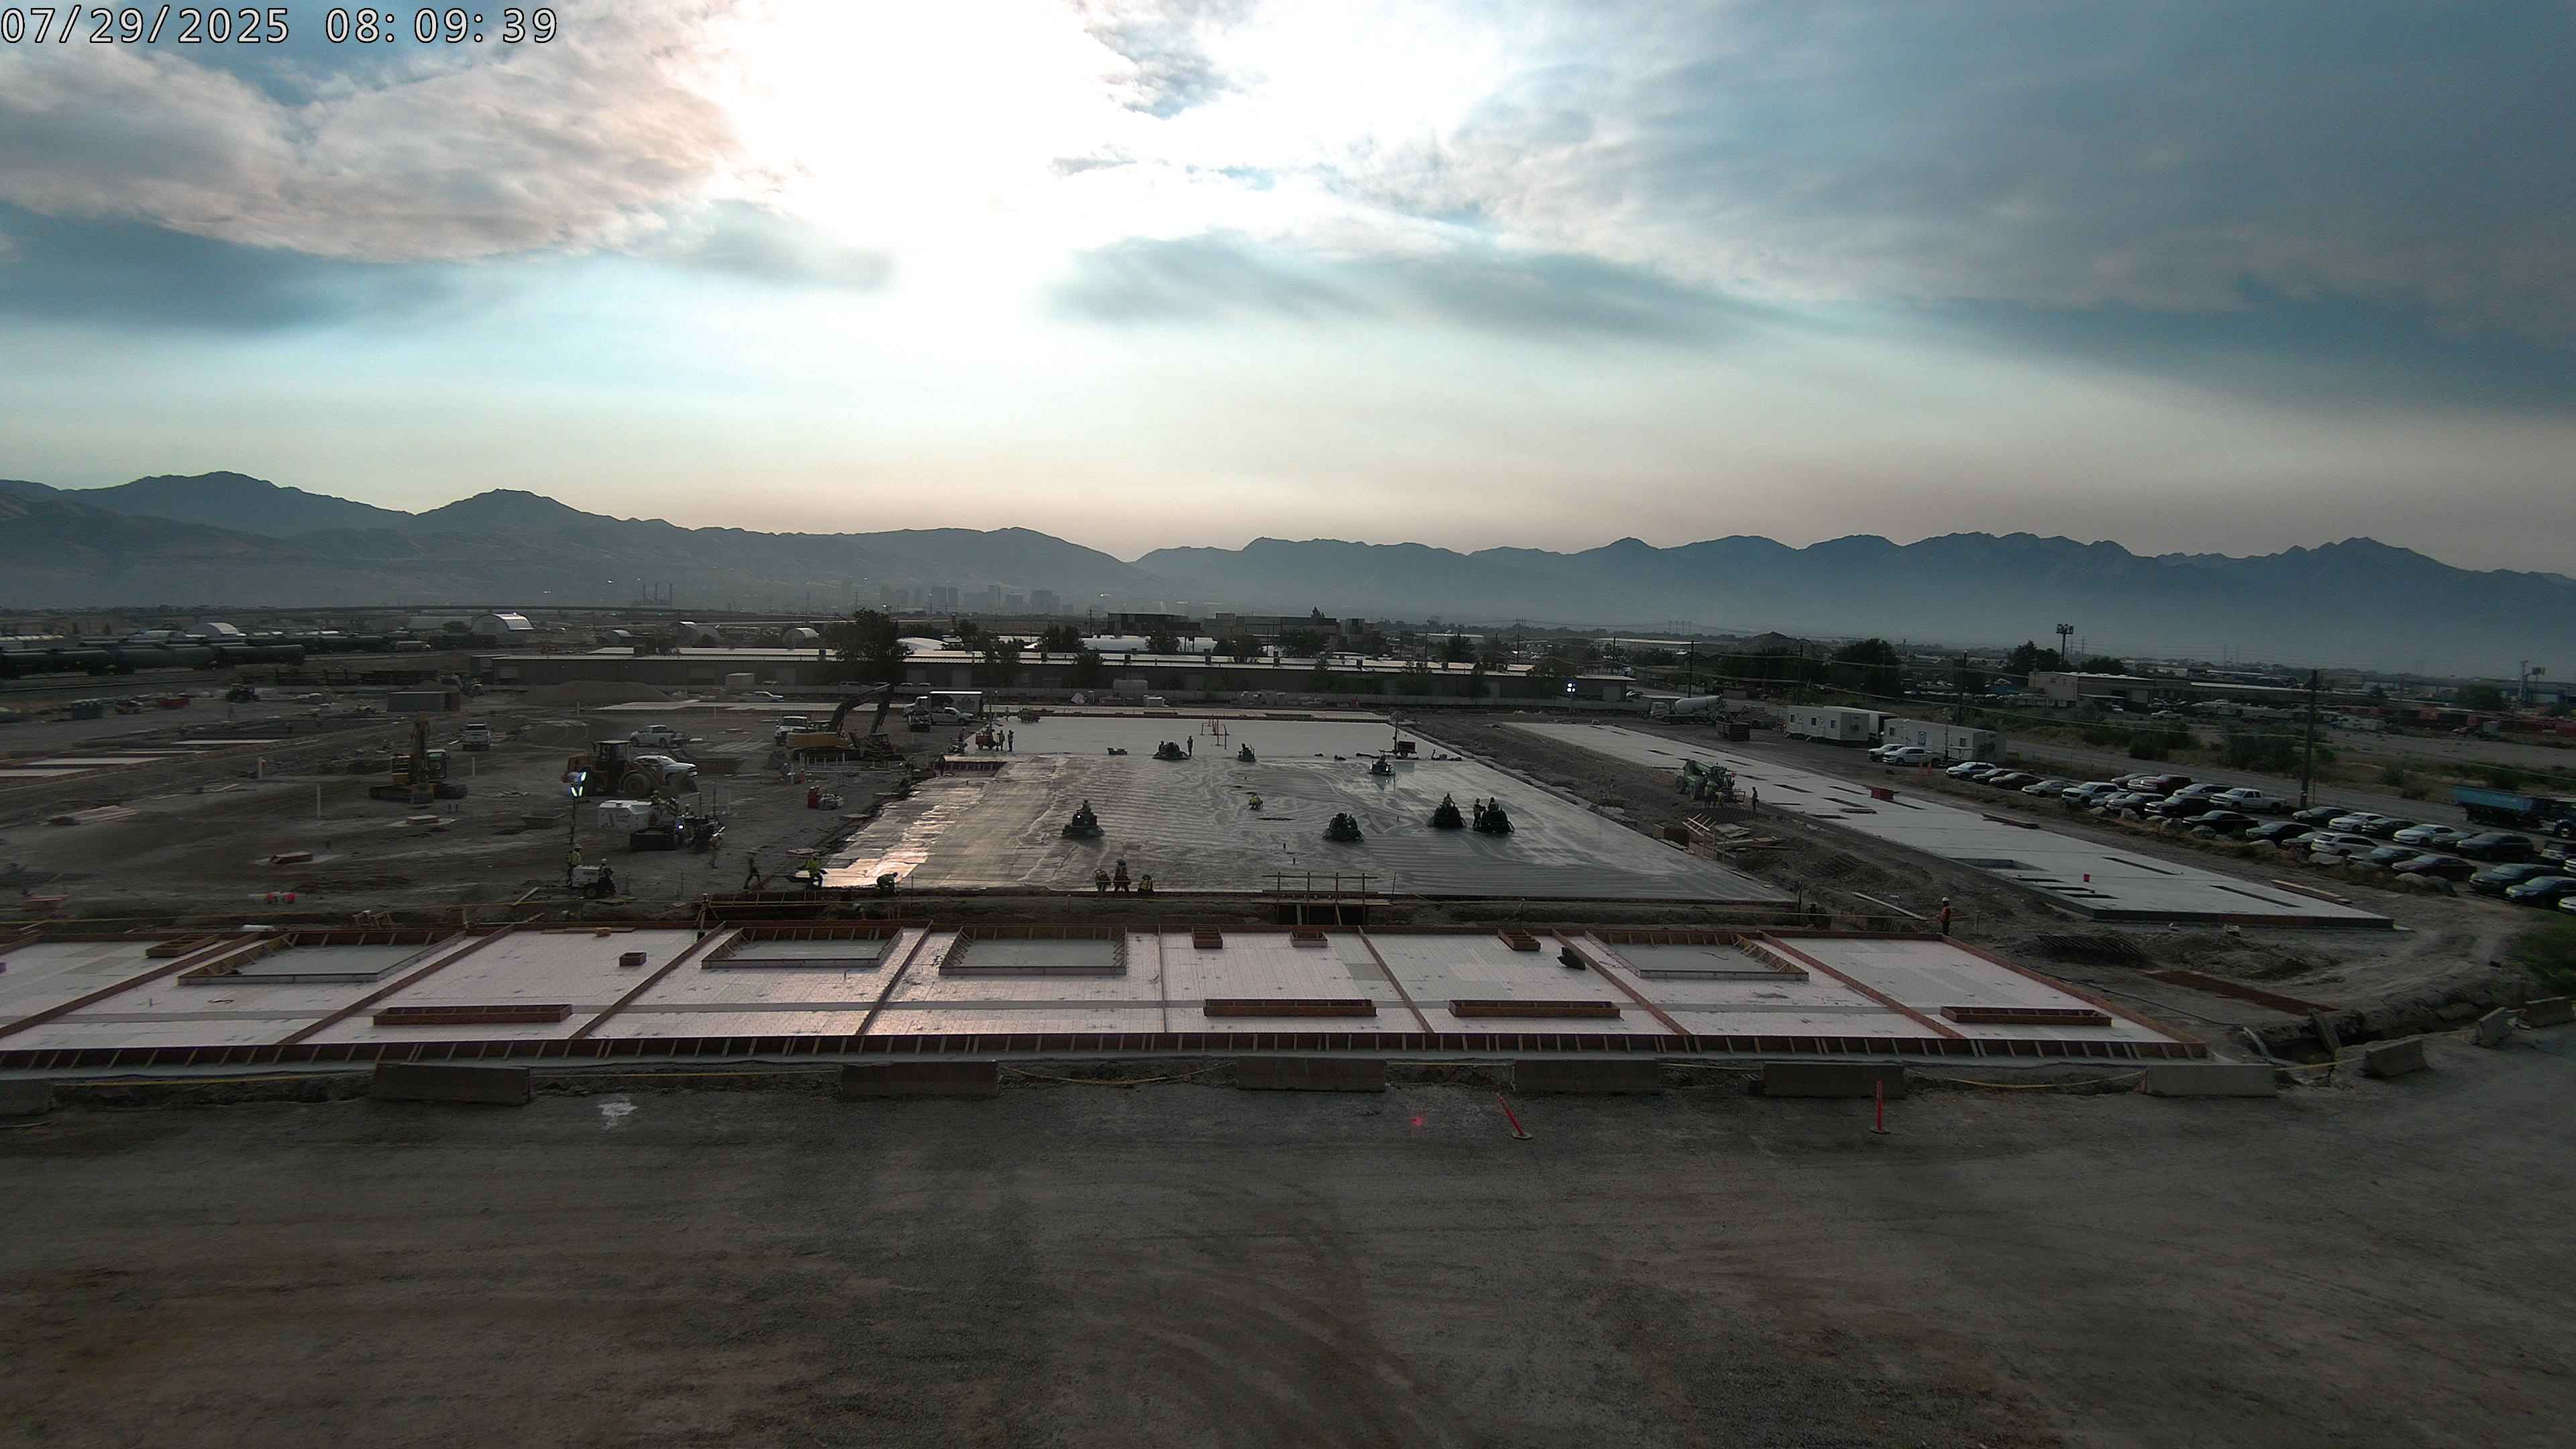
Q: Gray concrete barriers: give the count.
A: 10